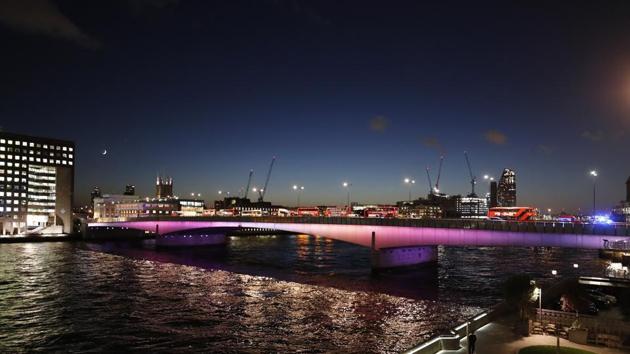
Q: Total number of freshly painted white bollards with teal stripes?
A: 0